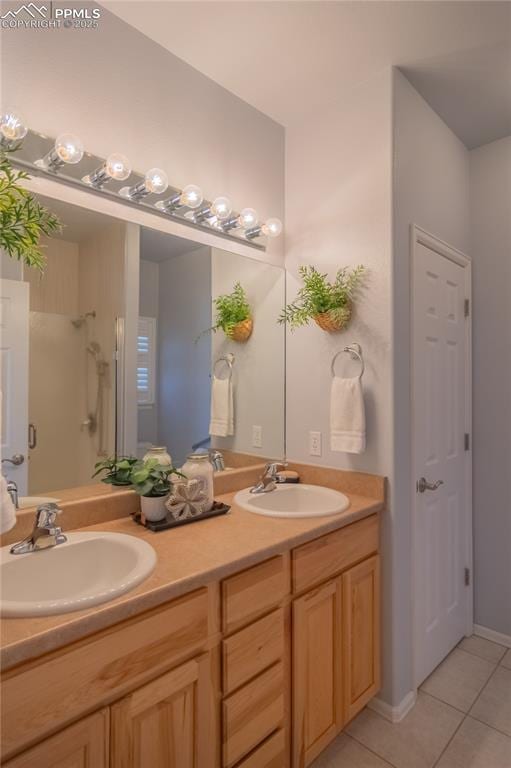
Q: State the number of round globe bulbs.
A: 8